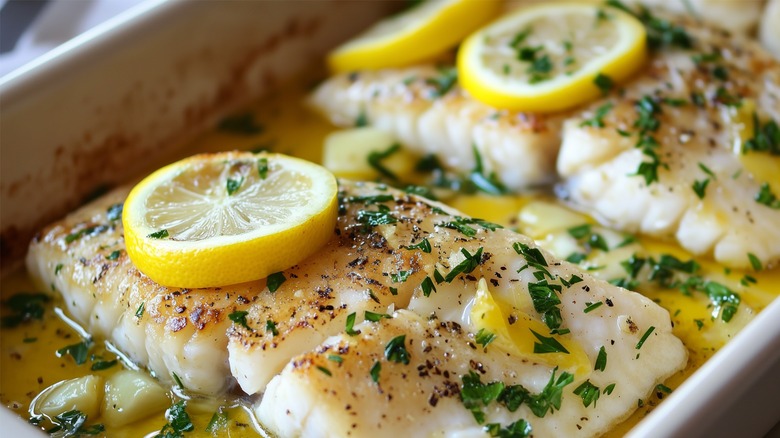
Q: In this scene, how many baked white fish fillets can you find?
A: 2